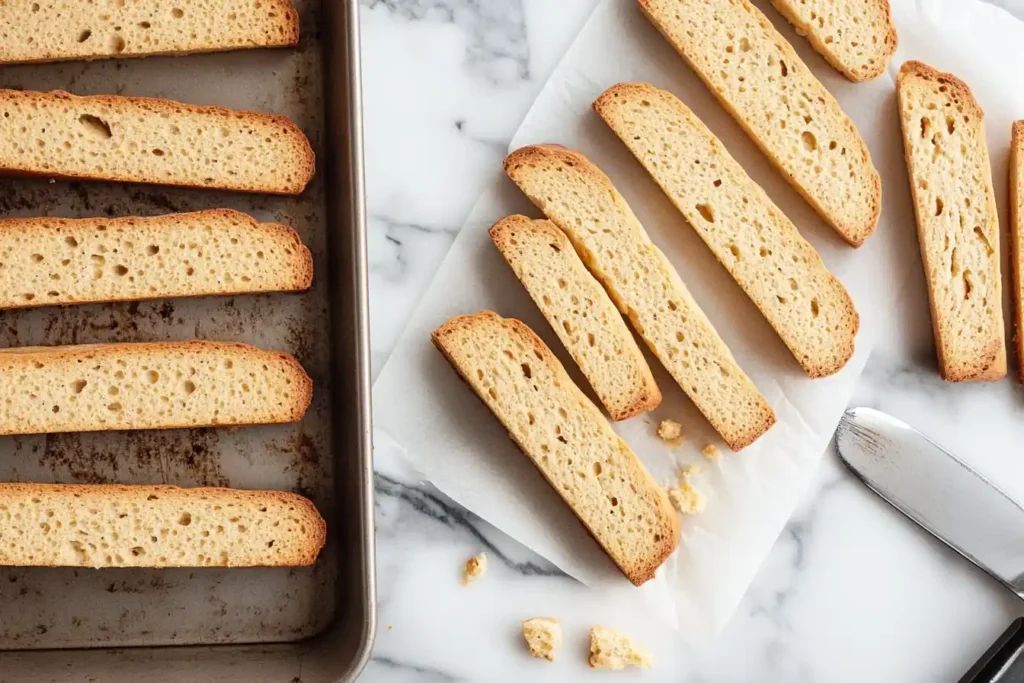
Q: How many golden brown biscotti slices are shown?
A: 13